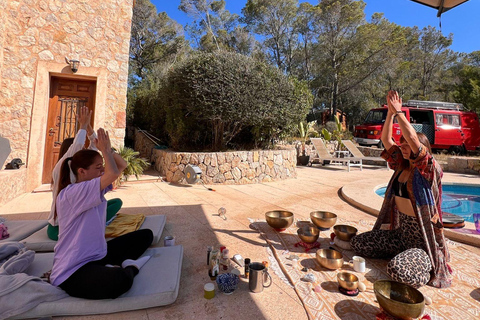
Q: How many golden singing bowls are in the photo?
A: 7